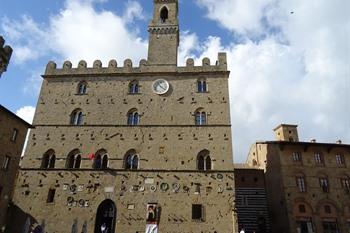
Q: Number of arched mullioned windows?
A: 11